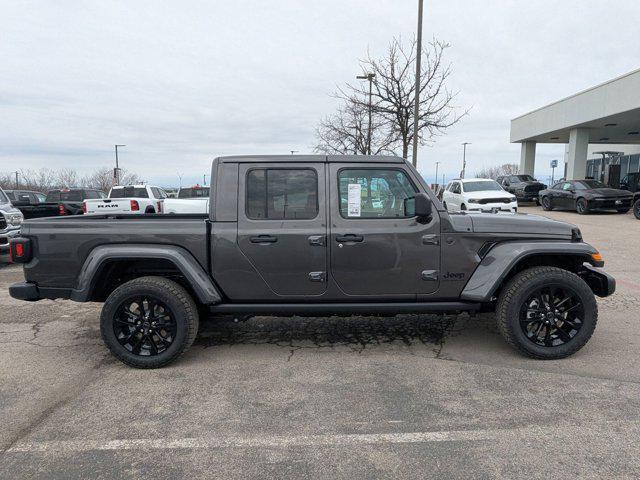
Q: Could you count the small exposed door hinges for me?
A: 4